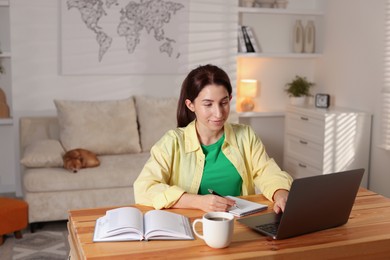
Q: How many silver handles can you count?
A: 3